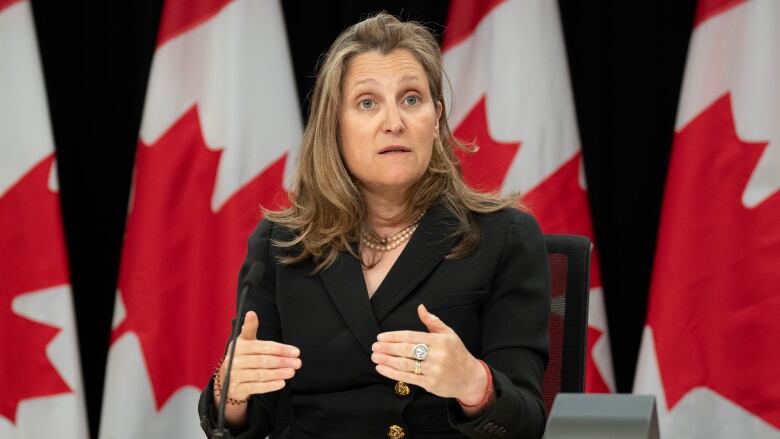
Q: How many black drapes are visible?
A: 3